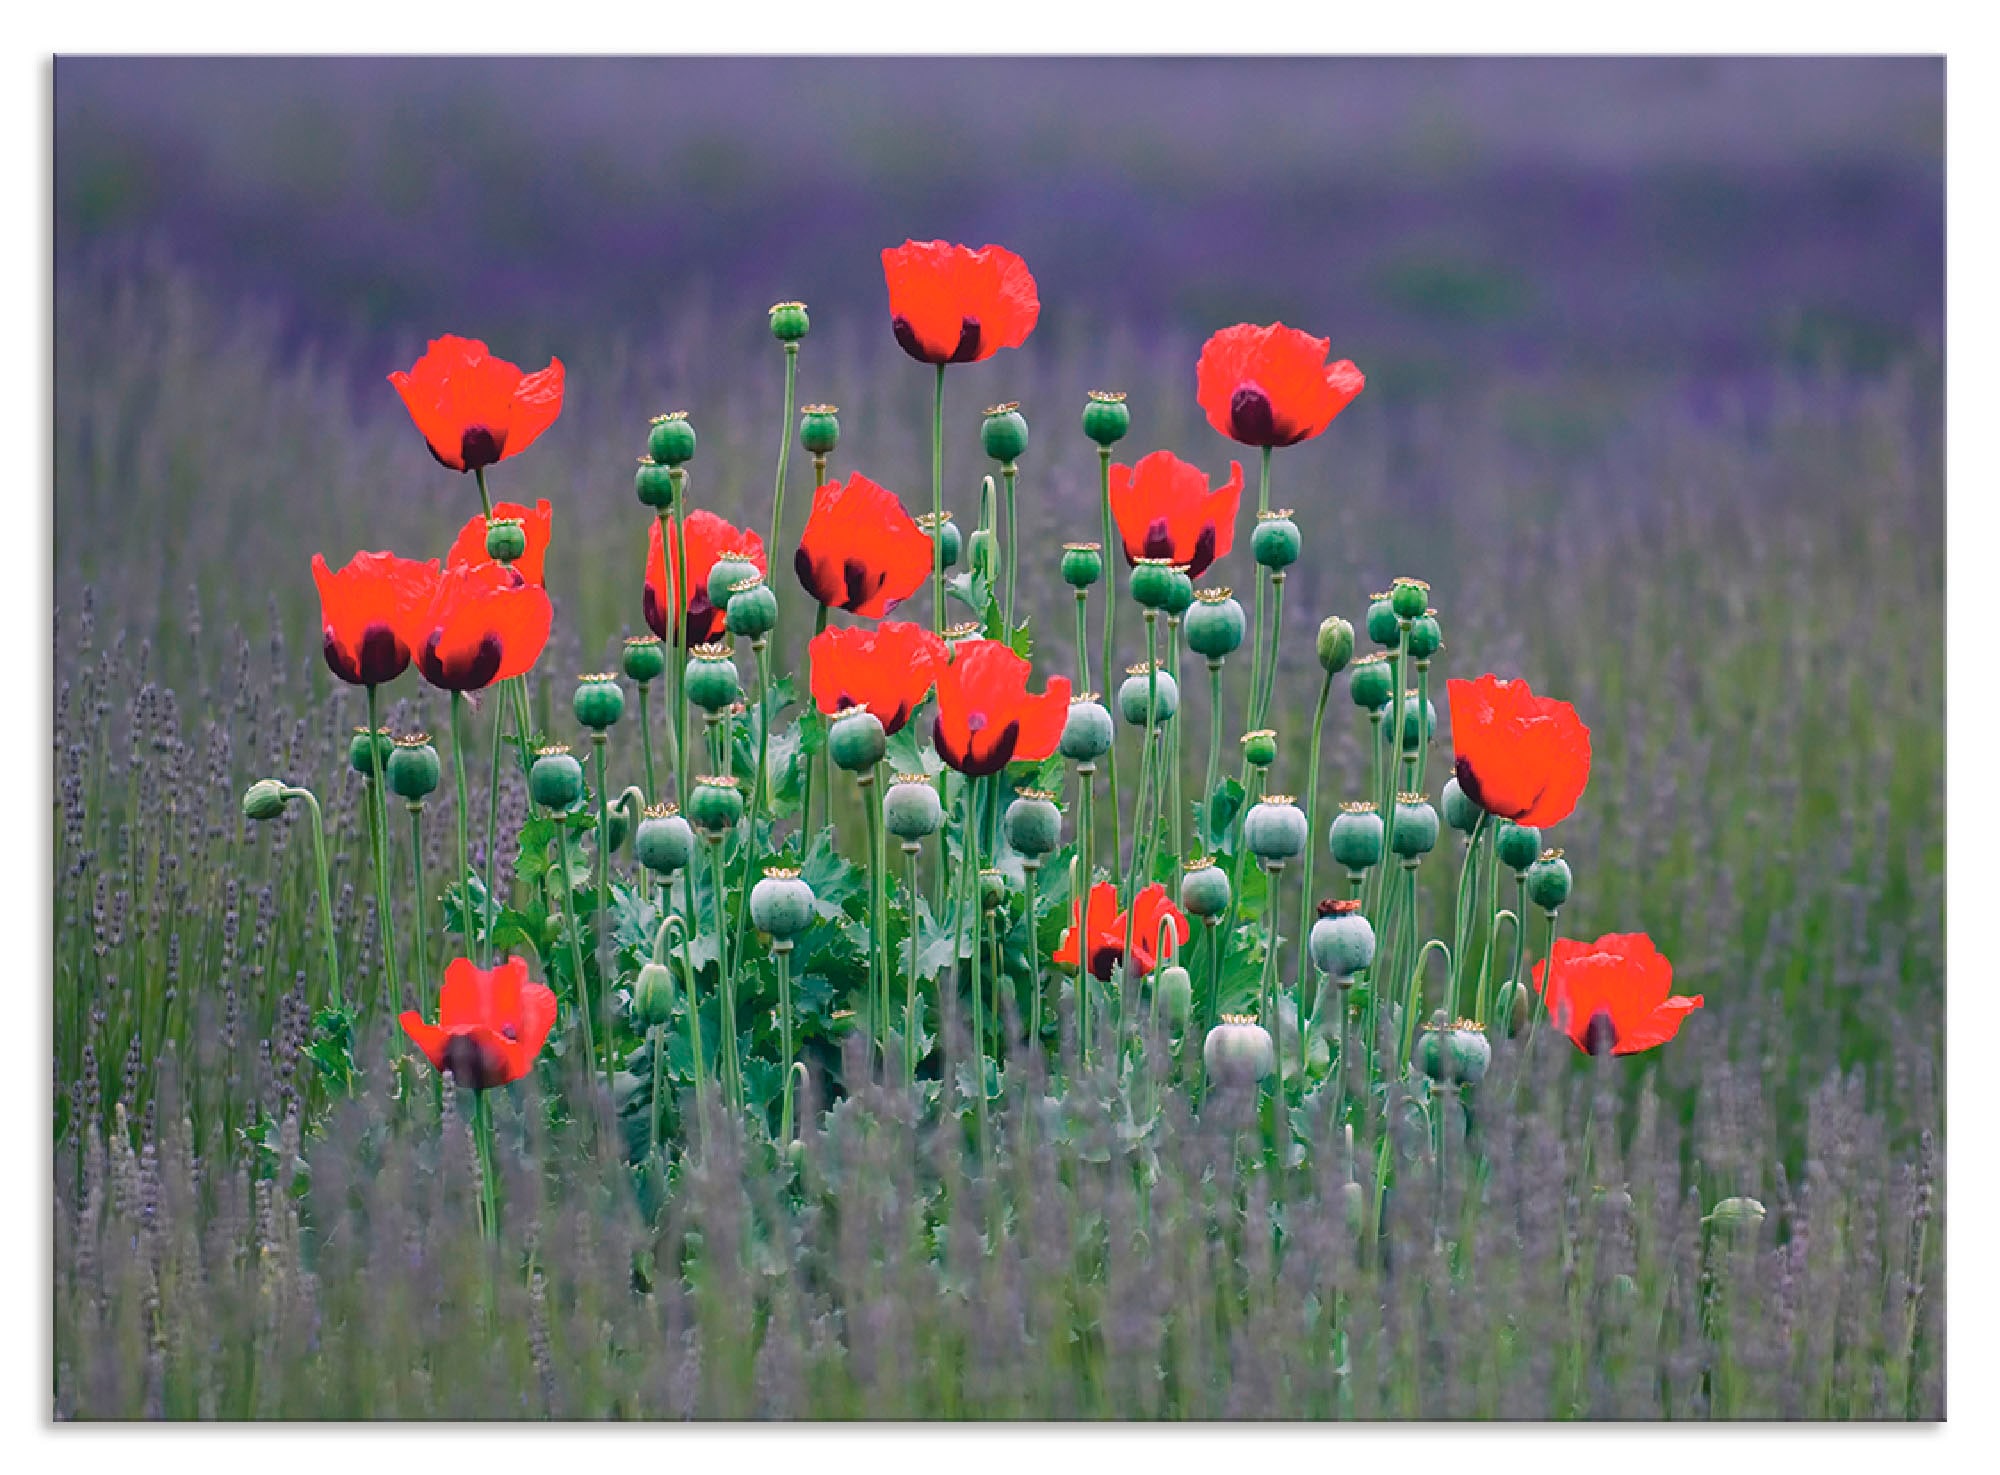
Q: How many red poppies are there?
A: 15